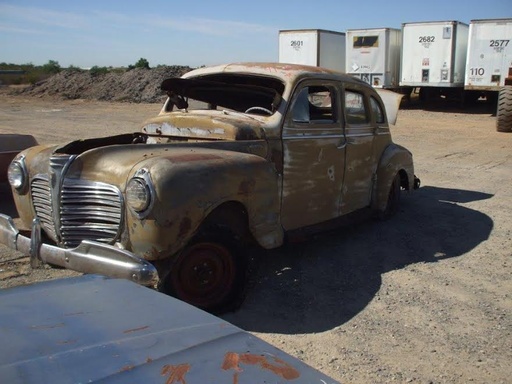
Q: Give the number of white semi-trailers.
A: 4